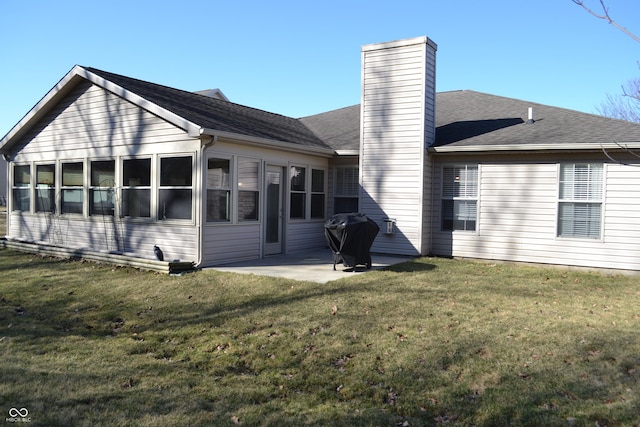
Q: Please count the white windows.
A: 13